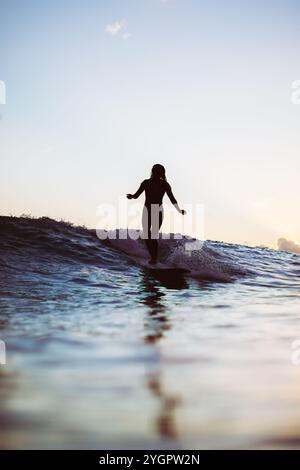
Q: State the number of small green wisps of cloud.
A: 0